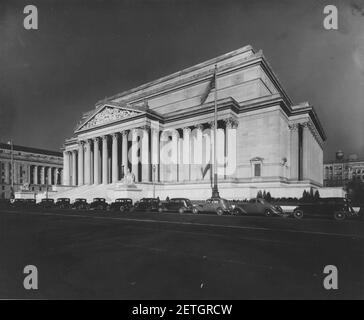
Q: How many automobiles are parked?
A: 12